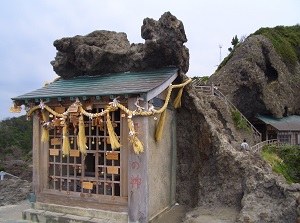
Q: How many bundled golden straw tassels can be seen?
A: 7